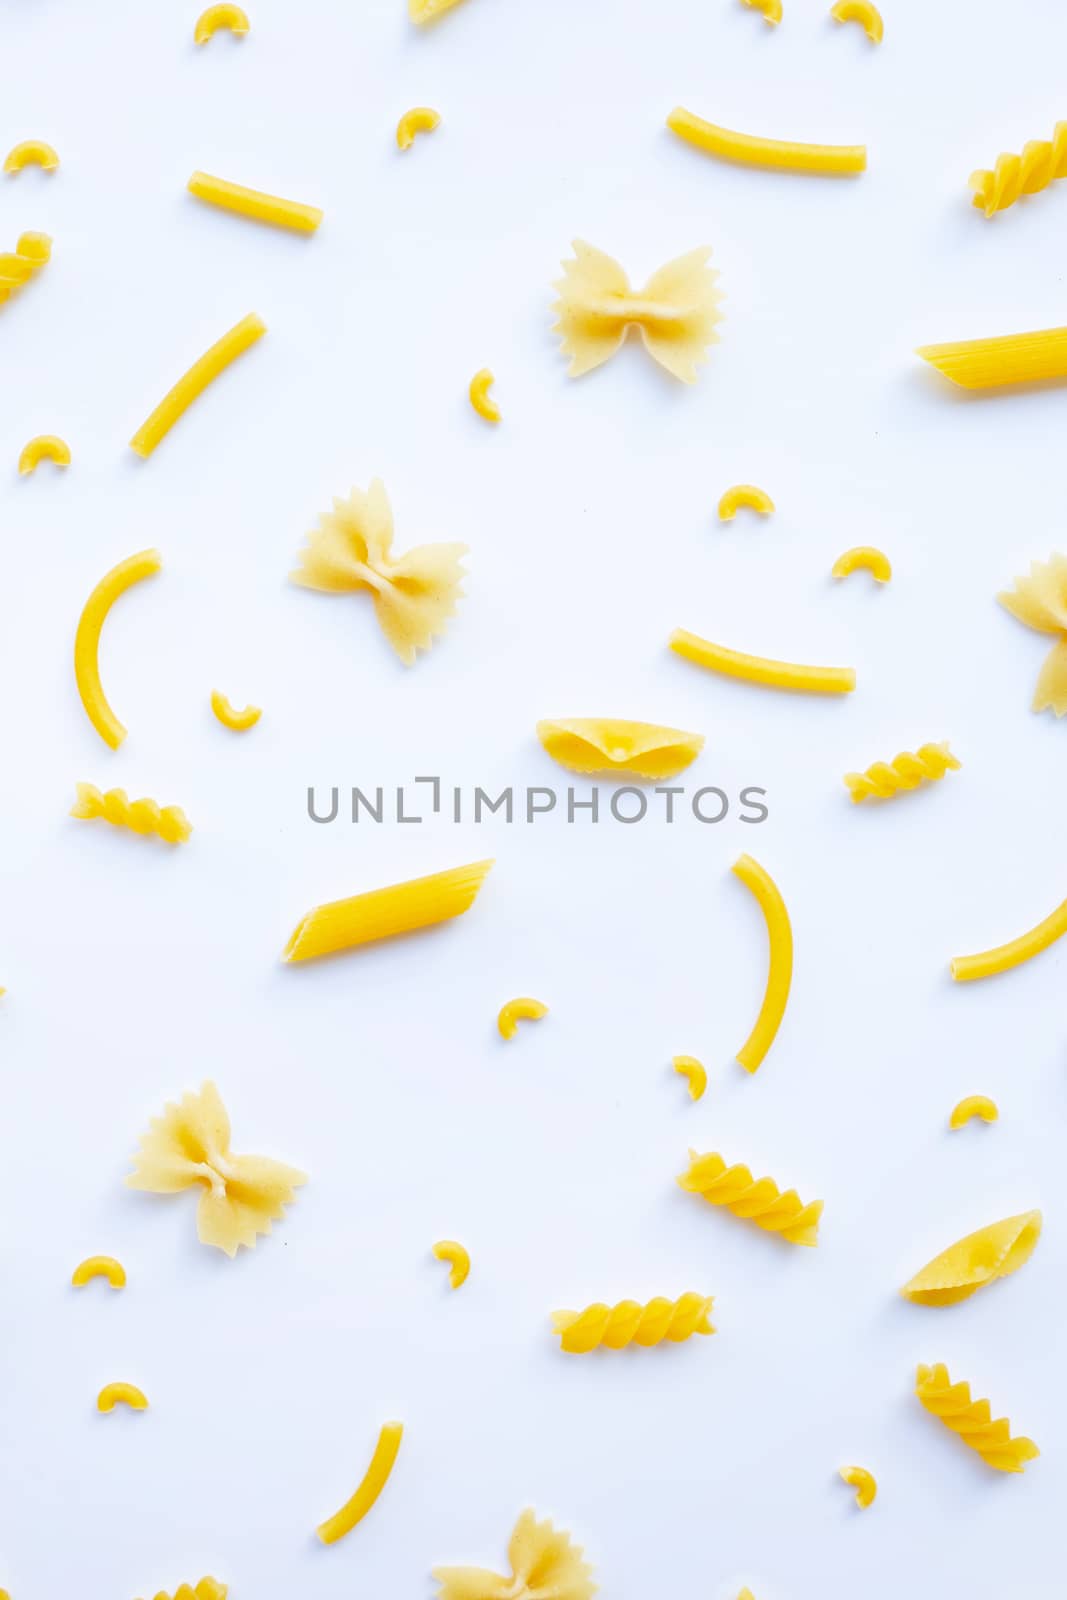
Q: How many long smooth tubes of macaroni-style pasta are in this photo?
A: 8